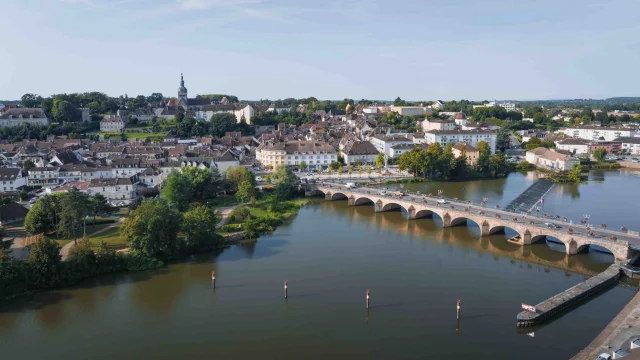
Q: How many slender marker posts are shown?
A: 4